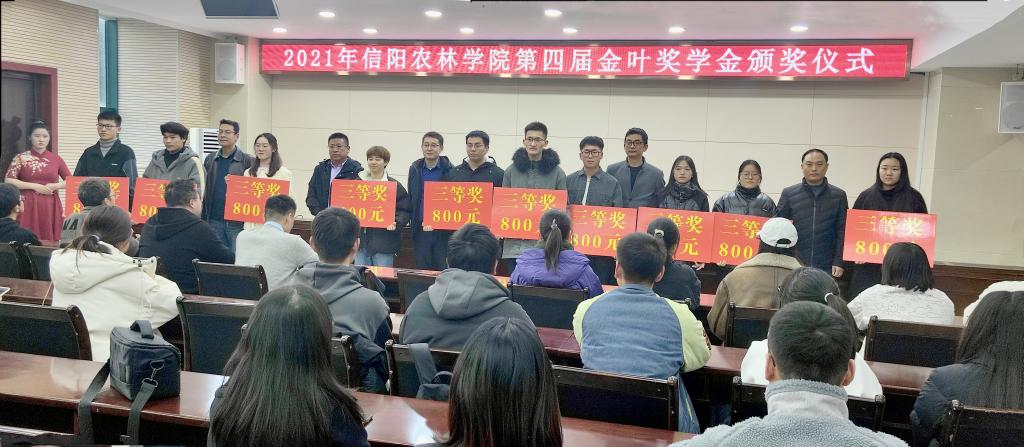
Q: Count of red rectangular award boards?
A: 10